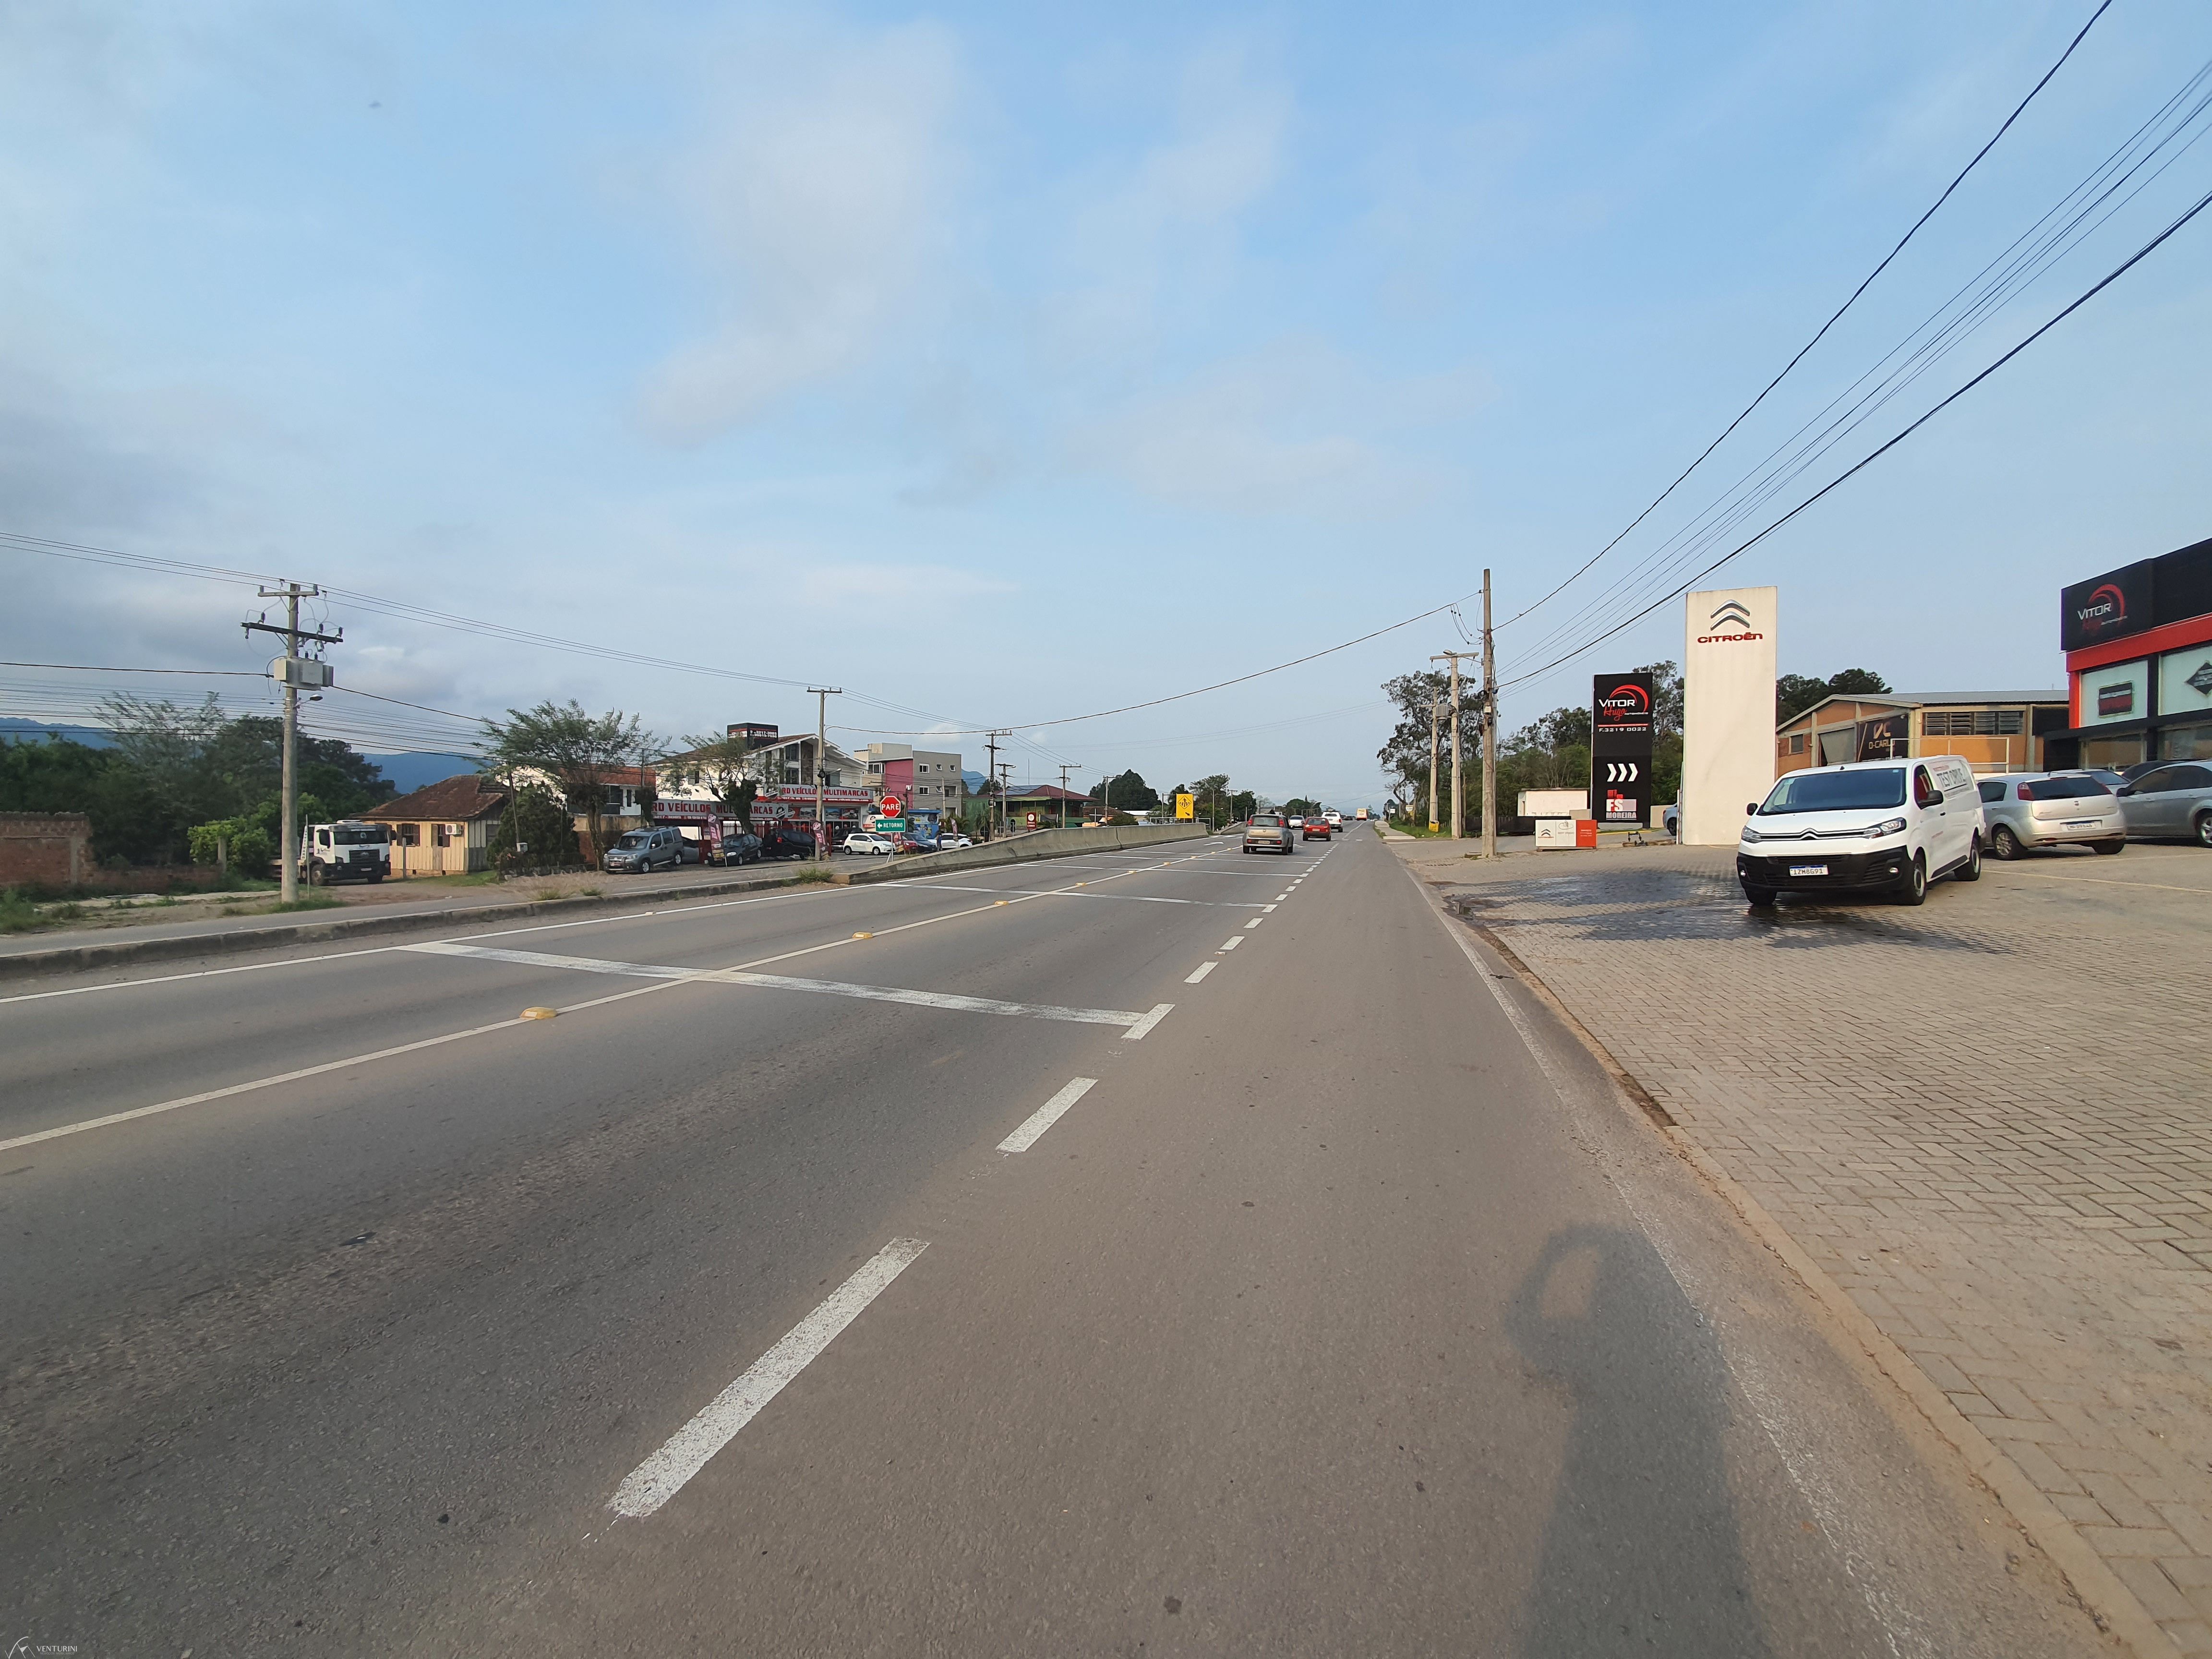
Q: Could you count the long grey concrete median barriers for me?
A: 1